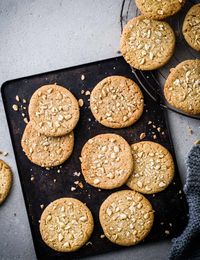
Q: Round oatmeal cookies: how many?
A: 12